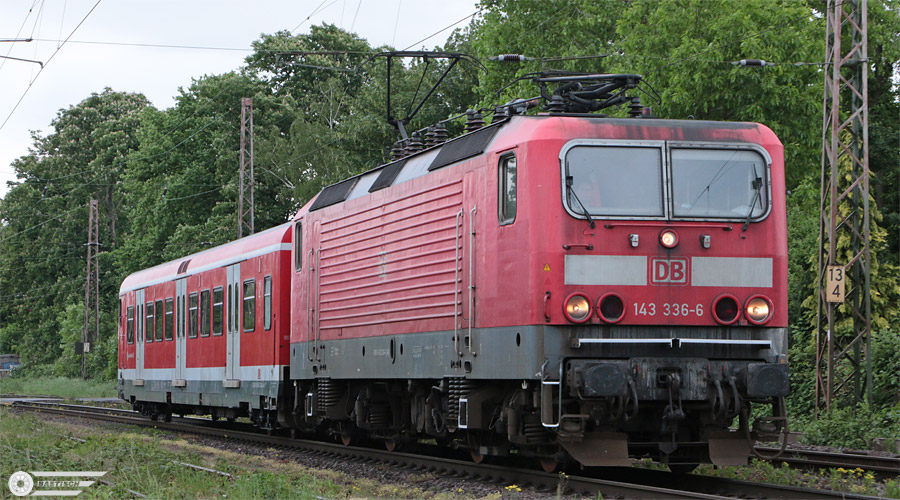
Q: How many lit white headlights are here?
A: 3